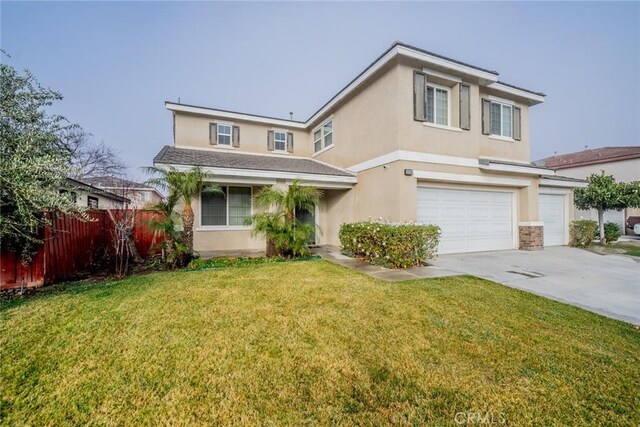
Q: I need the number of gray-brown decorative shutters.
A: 8